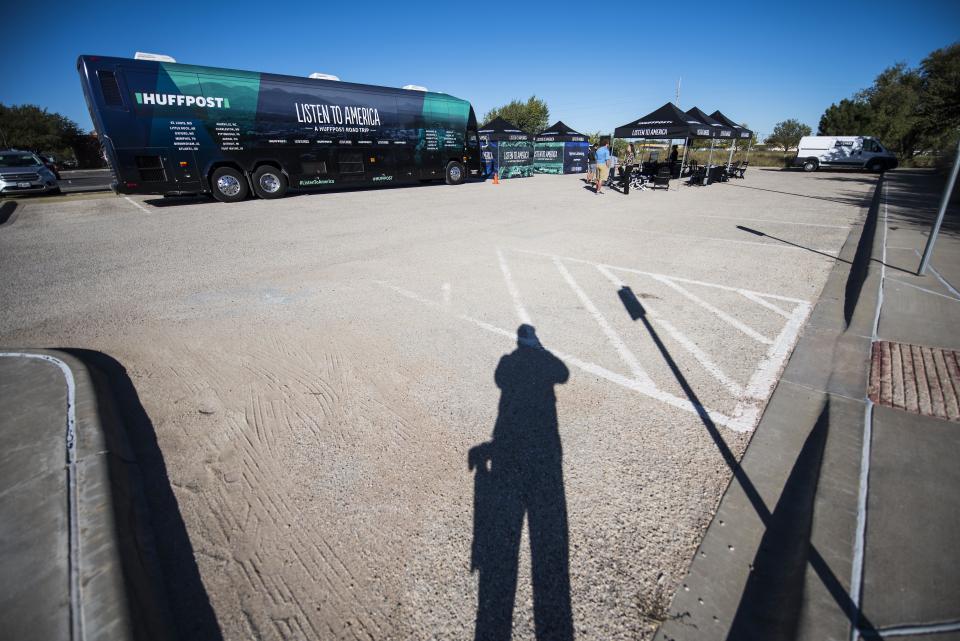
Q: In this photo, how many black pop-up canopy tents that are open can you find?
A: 3